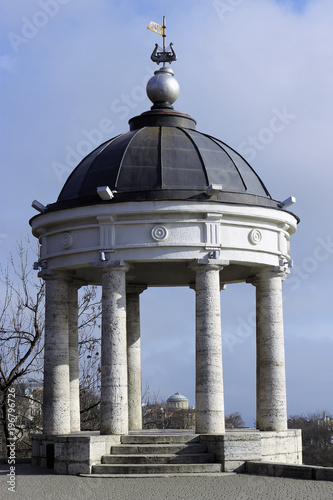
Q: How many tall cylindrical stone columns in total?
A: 6